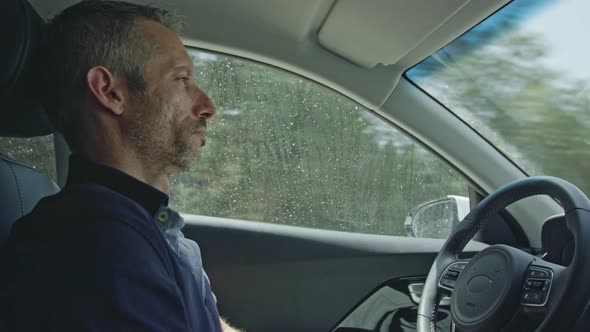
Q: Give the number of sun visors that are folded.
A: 1